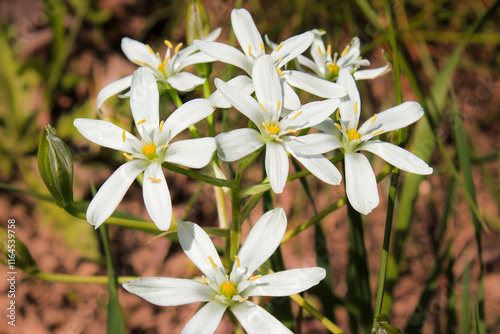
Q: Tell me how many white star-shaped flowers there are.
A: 7